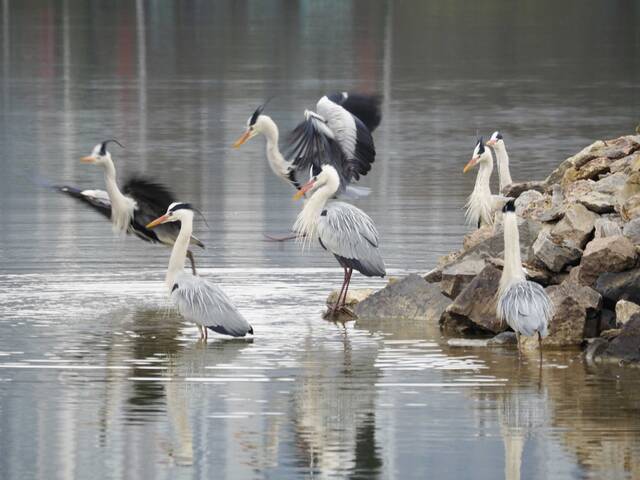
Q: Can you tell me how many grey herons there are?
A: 7